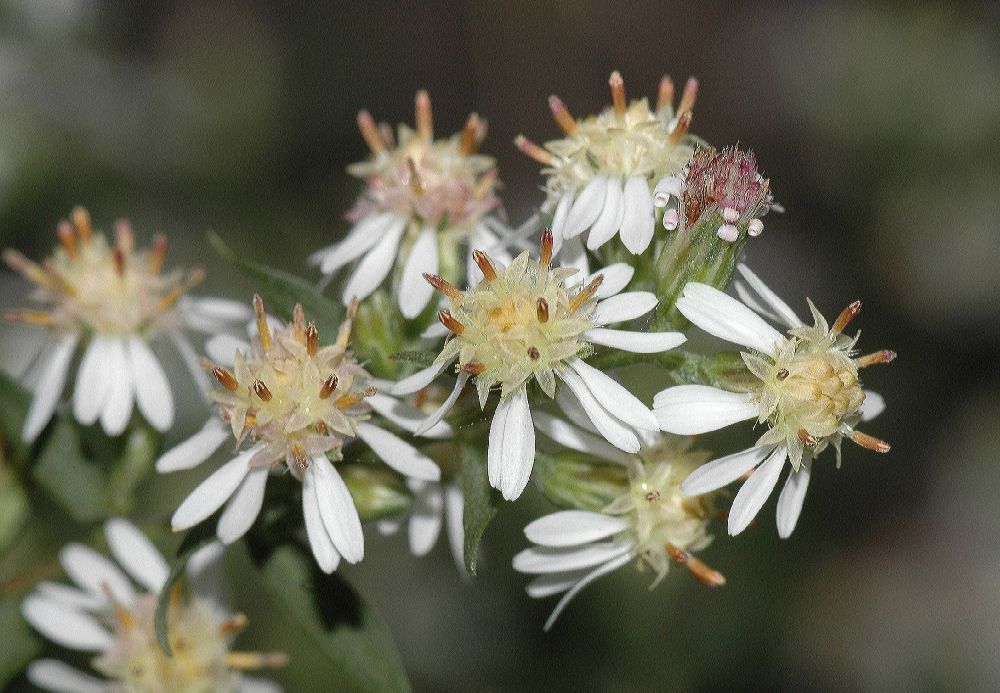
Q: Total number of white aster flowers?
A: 8